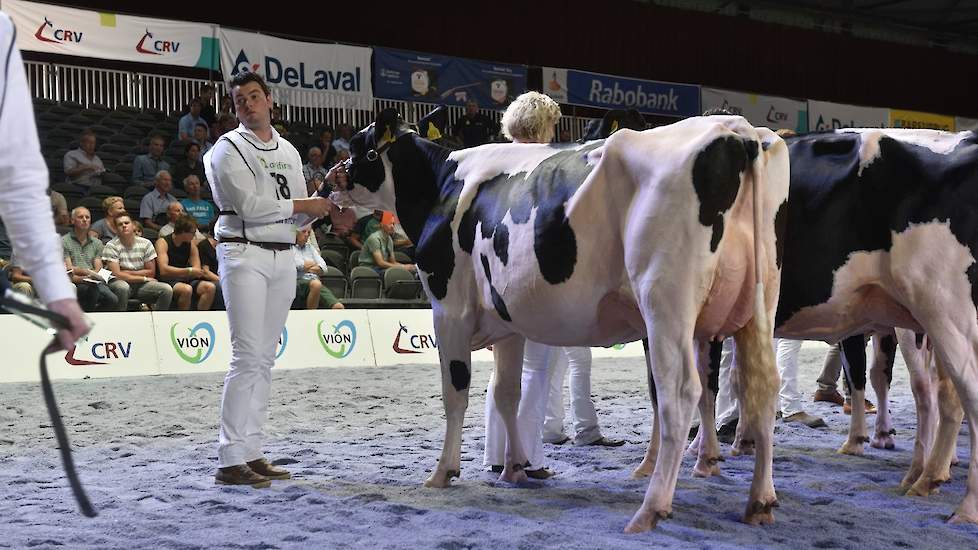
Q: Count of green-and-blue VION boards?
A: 3